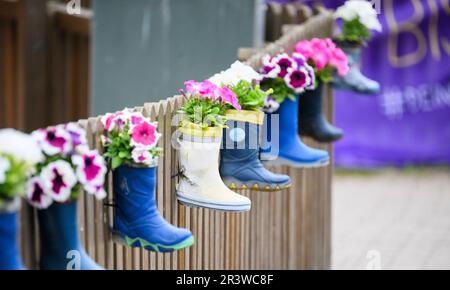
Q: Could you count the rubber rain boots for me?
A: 8